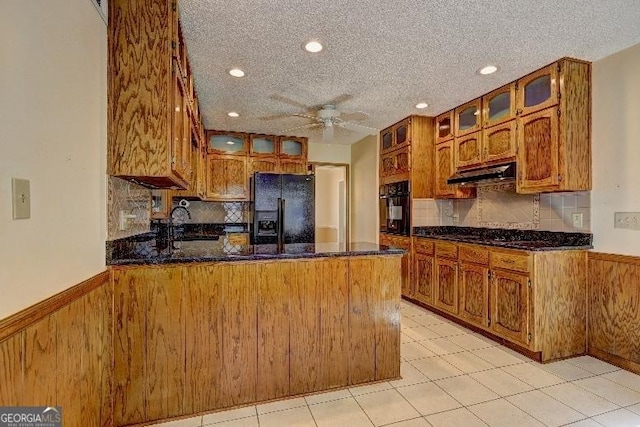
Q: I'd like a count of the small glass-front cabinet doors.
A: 9